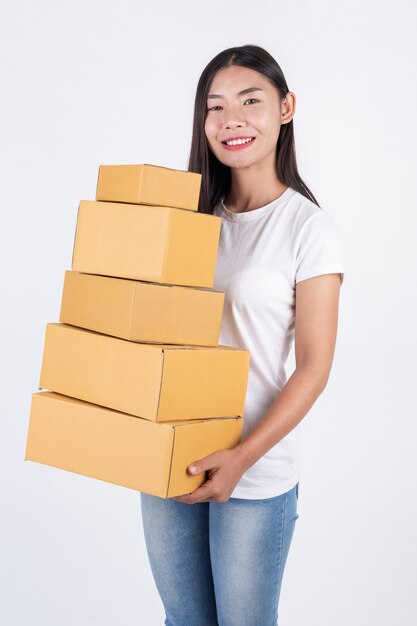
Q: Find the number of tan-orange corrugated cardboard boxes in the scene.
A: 5